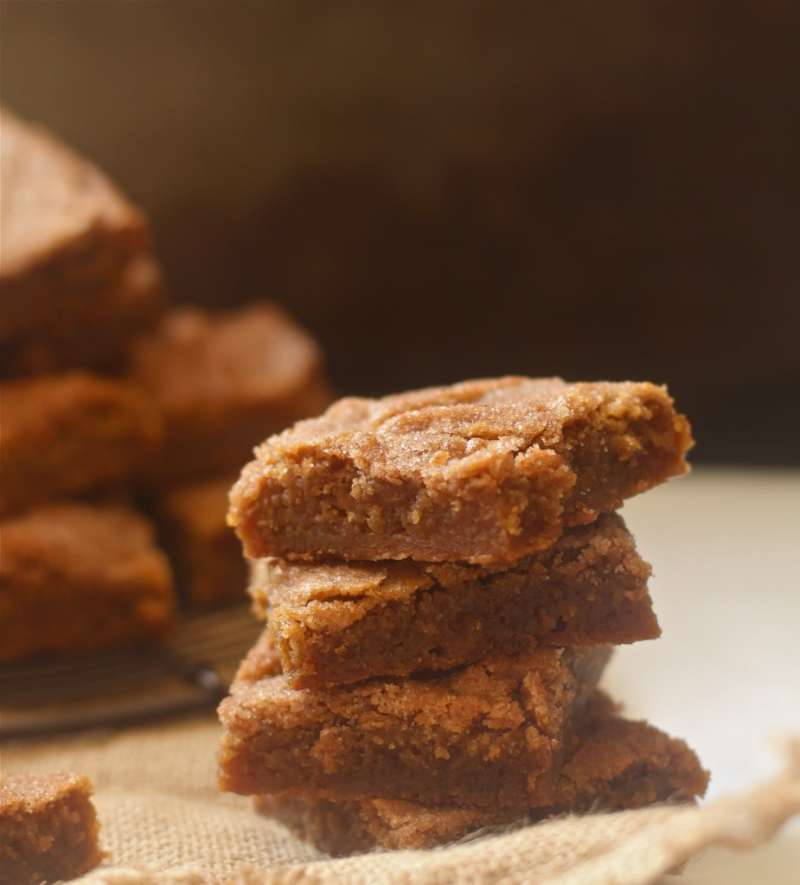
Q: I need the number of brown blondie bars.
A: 10